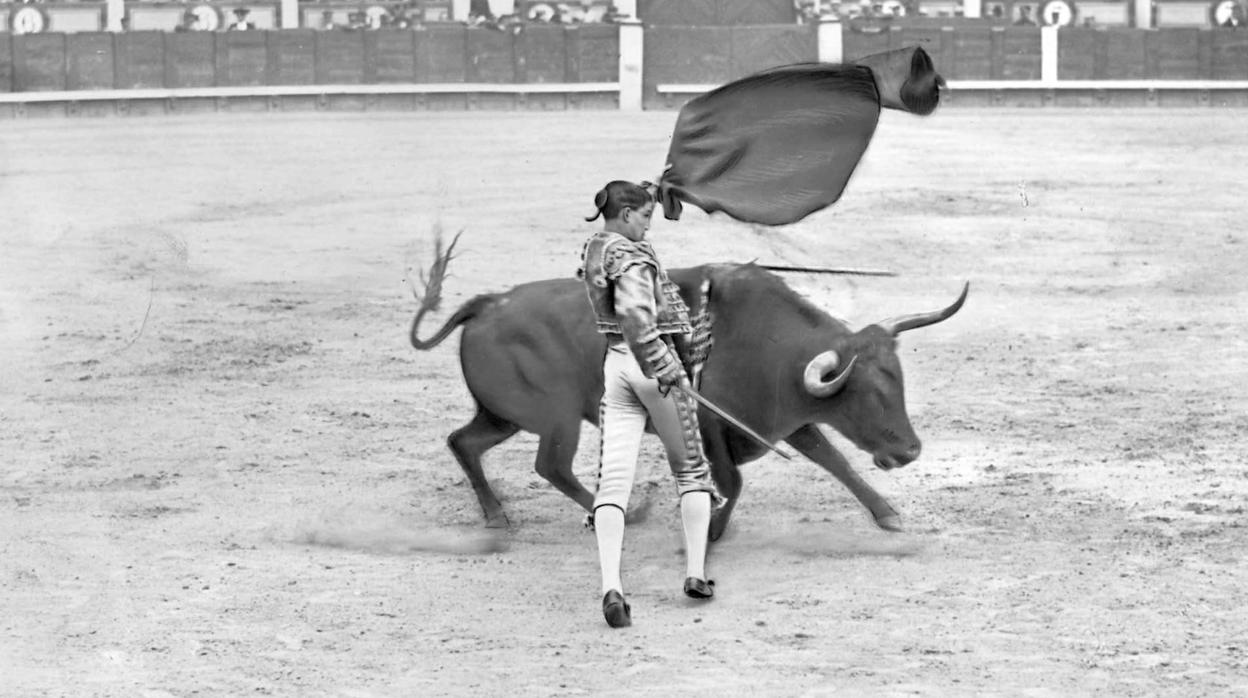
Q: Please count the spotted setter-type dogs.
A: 0